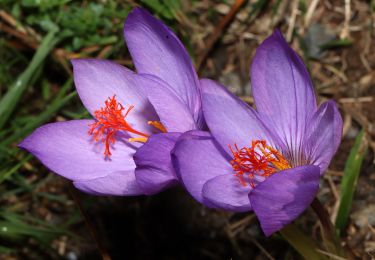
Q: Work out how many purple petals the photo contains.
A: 12